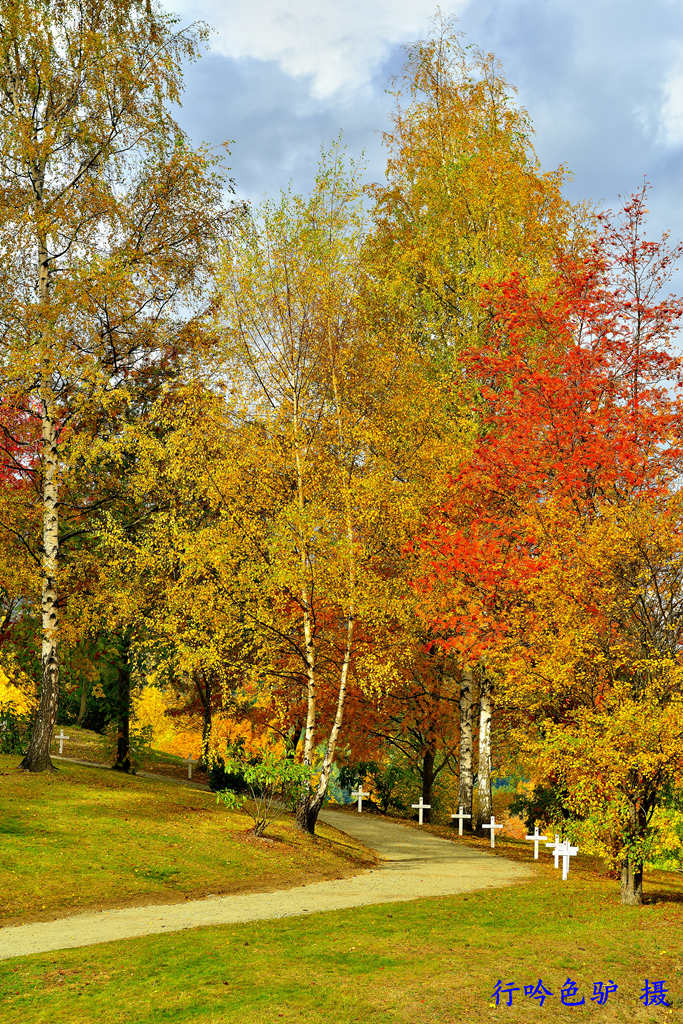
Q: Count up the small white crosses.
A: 10